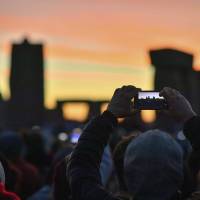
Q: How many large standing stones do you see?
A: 2